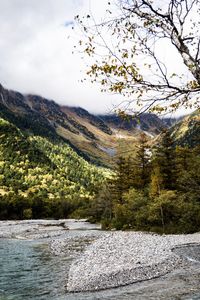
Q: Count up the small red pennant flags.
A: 0